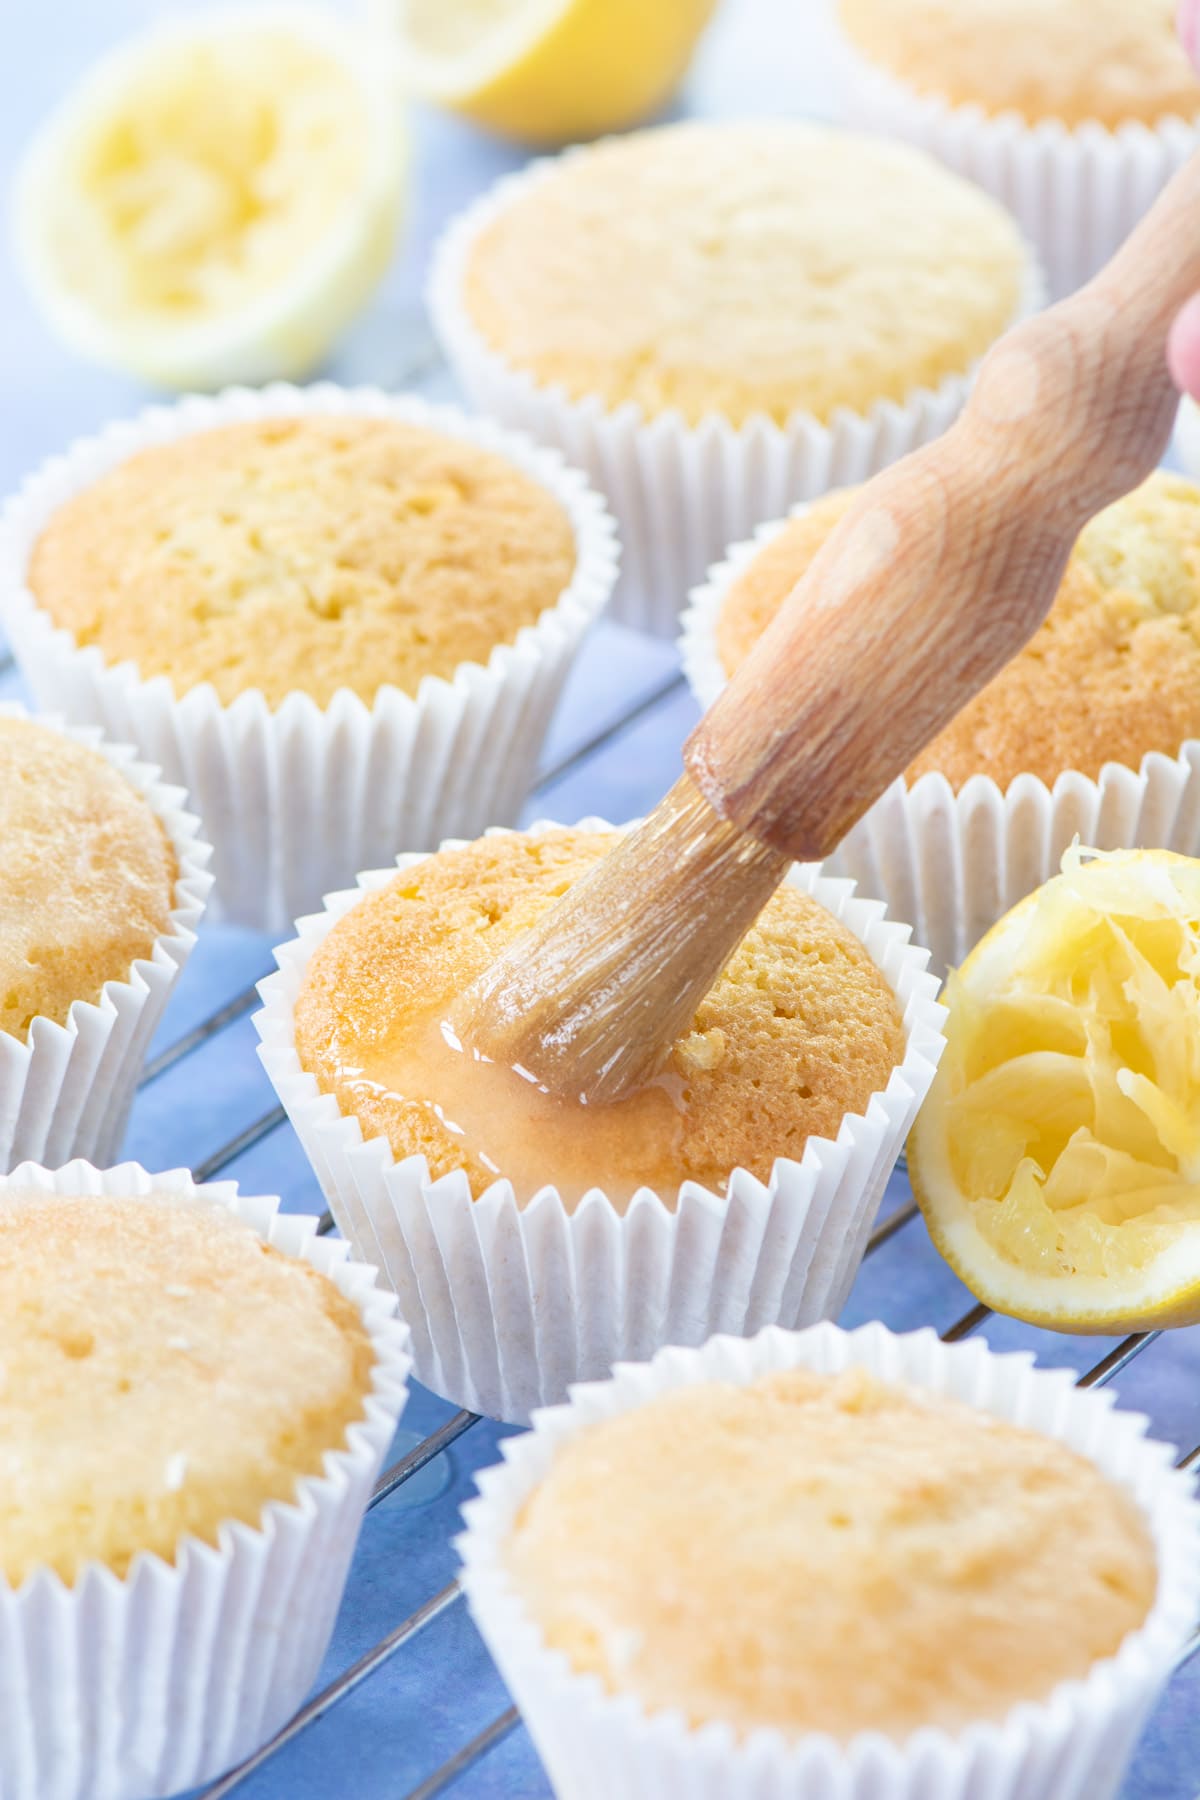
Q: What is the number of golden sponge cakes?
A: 8